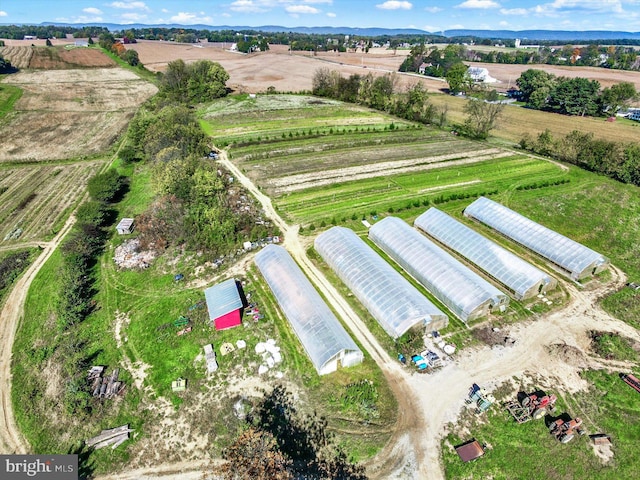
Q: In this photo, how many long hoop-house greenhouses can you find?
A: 5